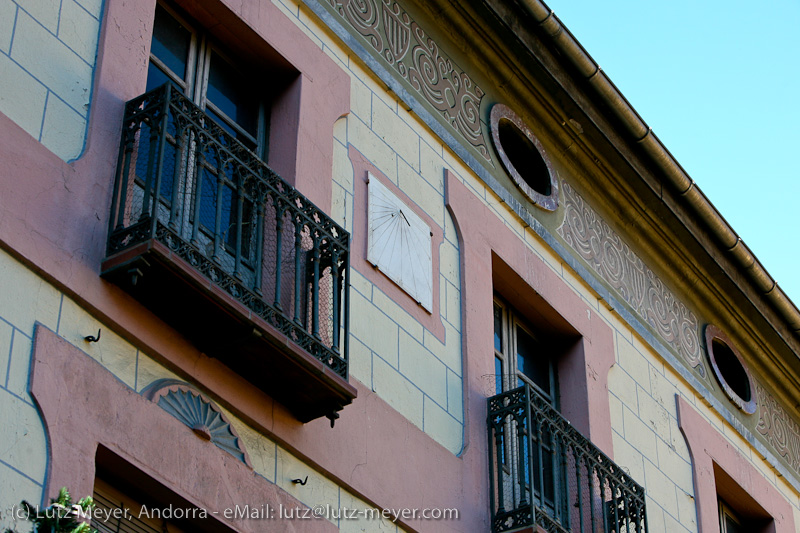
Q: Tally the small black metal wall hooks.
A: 2